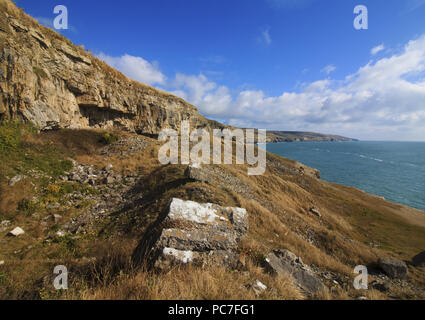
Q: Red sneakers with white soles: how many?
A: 0